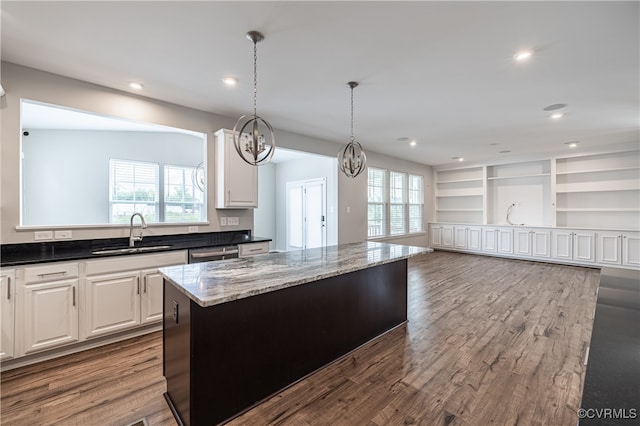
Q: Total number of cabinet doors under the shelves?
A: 12